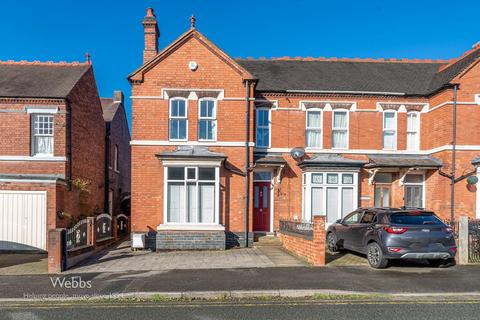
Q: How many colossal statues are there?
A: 0